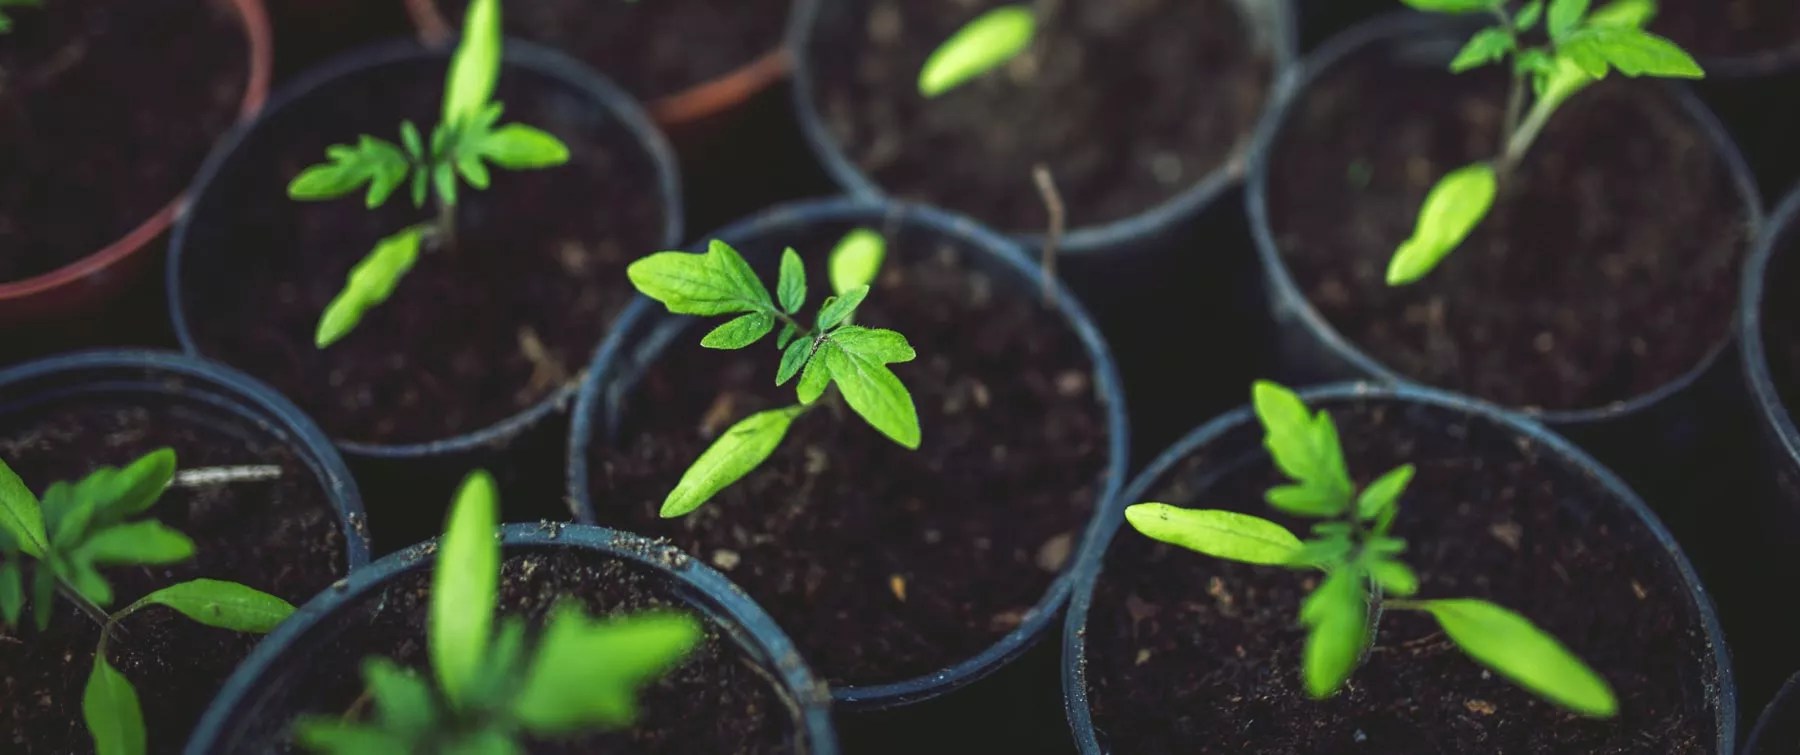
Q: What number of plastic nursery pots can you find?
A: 12